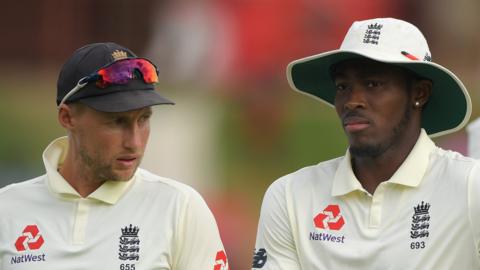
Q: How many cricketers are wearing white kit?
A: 2